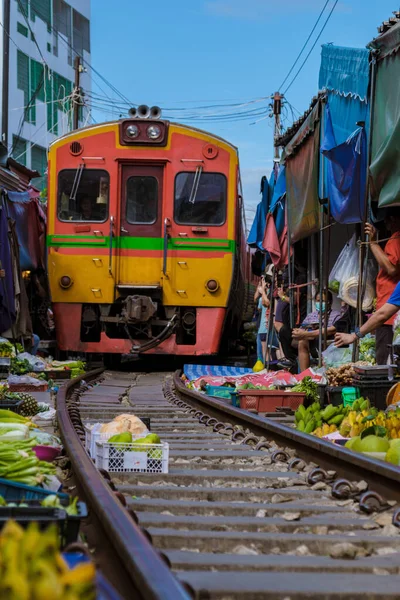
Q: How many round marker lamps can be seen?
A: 2